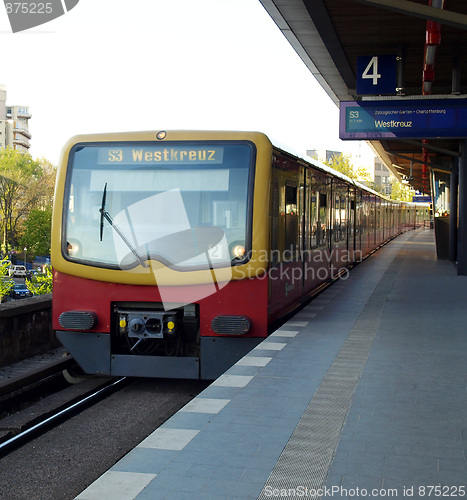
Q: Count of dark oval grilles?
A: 2